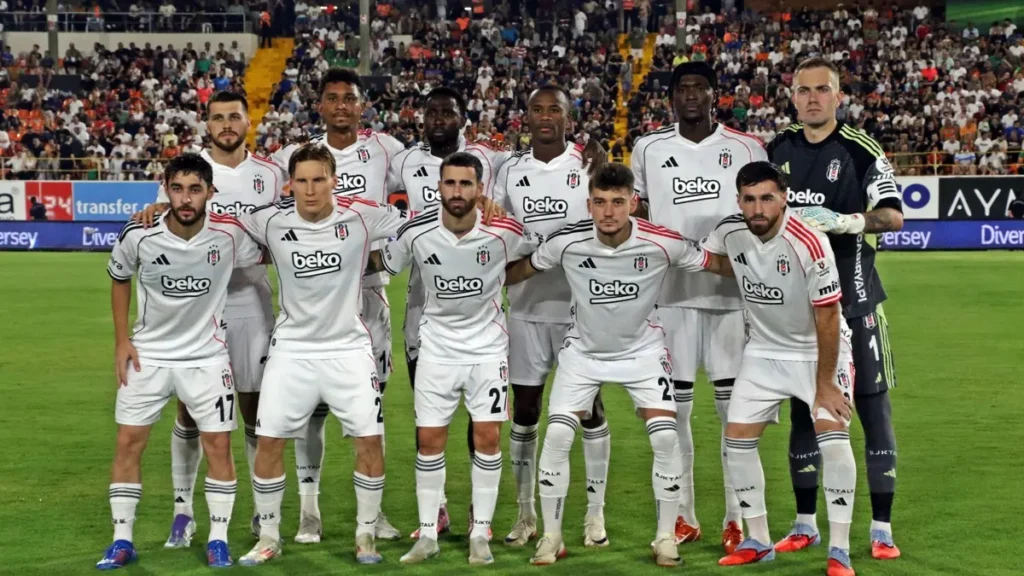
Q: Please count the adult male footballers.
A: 11